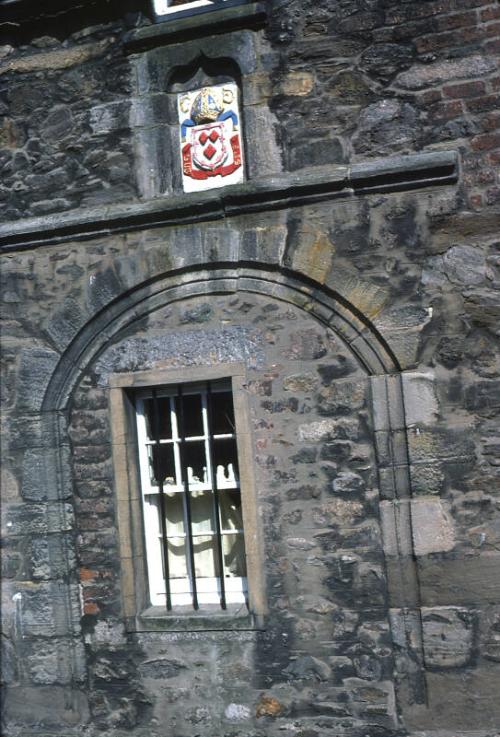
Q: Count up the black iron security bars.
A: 3